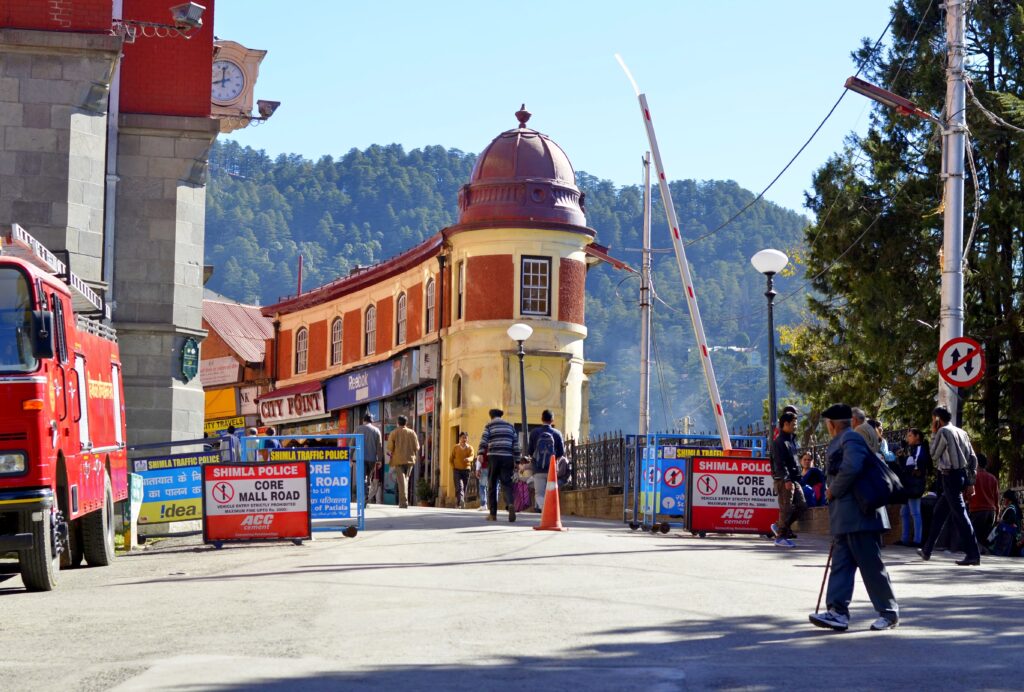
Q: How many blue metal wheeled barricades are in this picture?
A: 4